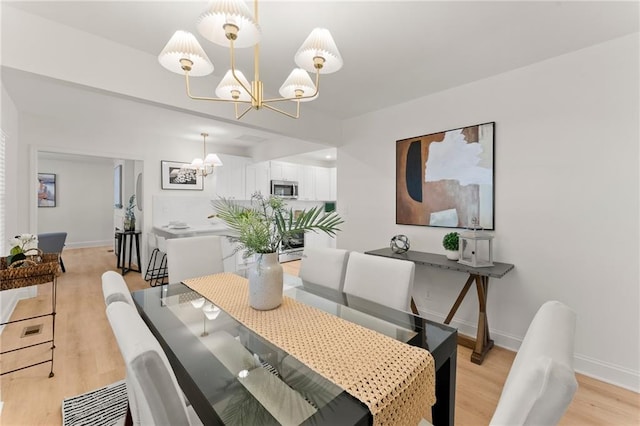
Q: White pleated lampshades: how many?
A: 5